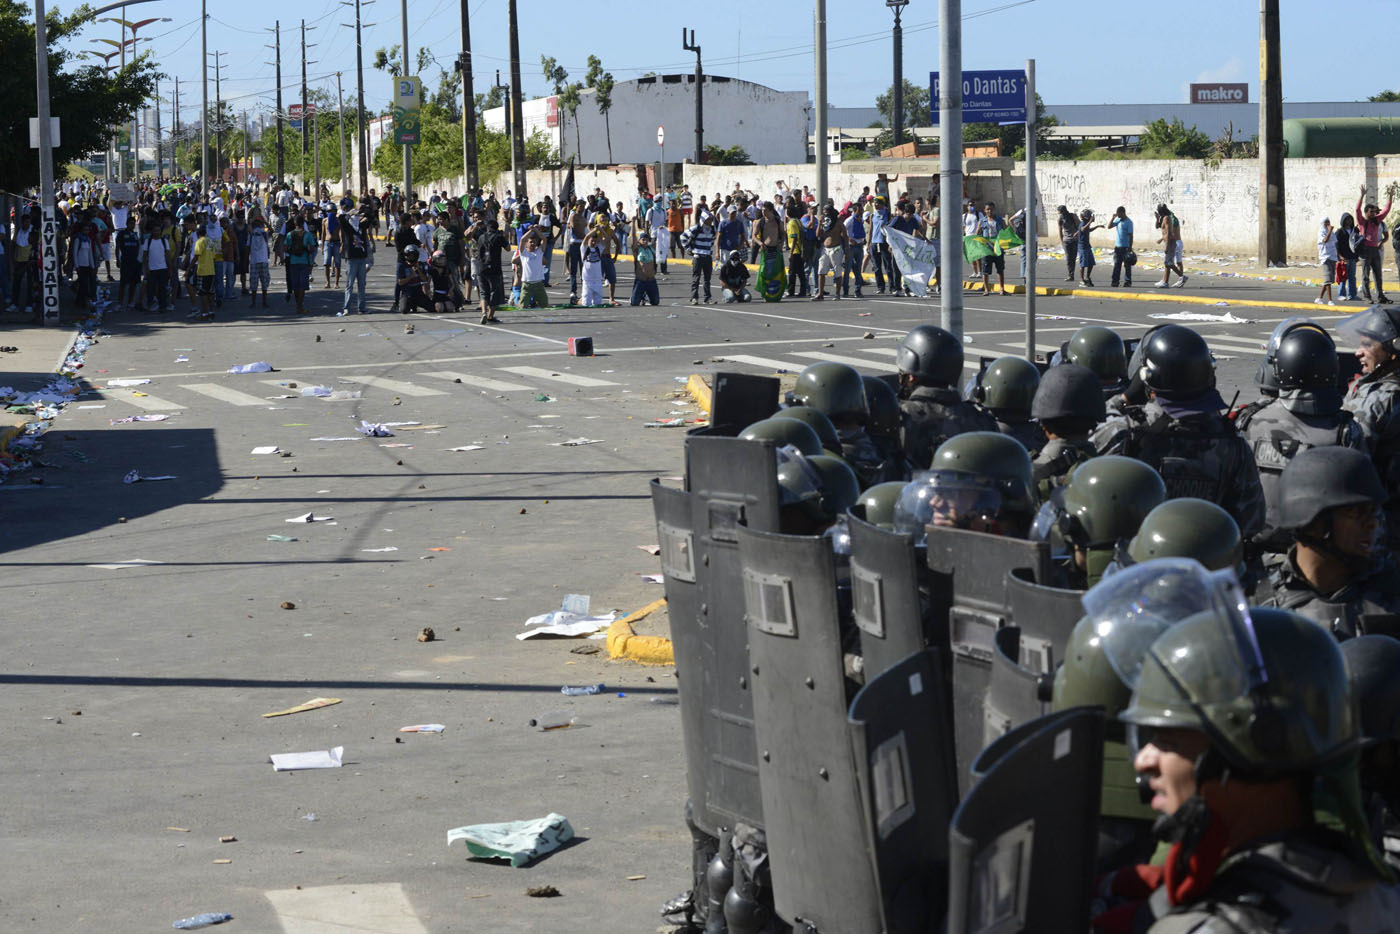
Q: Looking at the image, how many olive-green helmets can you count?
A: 12